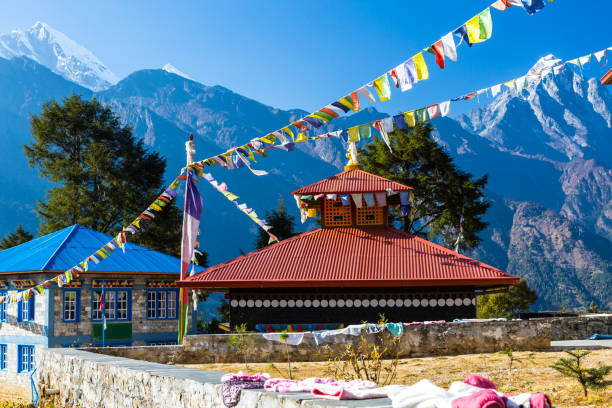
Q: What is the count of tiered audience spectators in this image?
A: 0